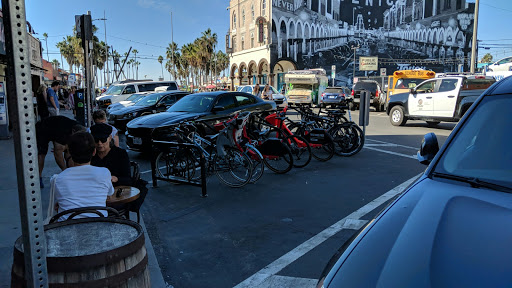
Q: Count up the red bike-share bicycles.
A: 2